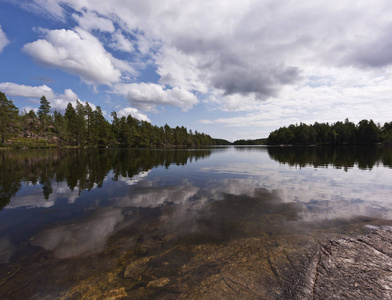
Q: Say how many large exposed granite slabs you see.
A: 1